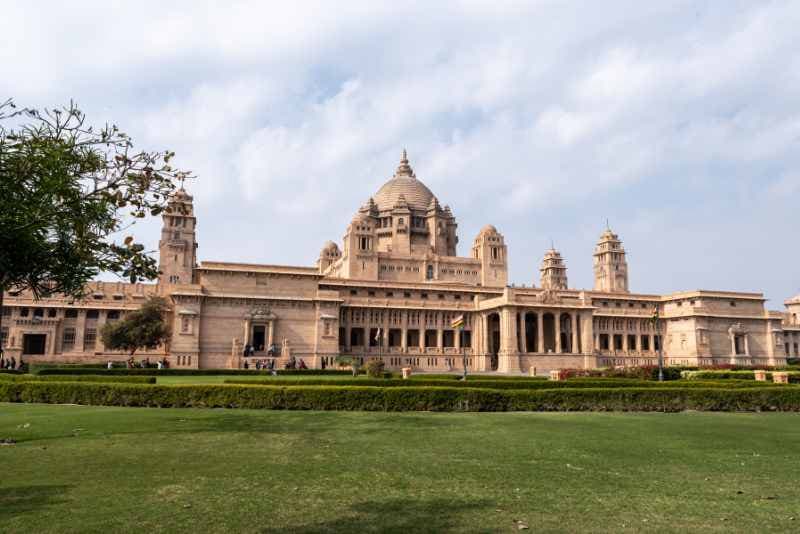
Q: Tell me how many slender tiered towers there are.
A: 3